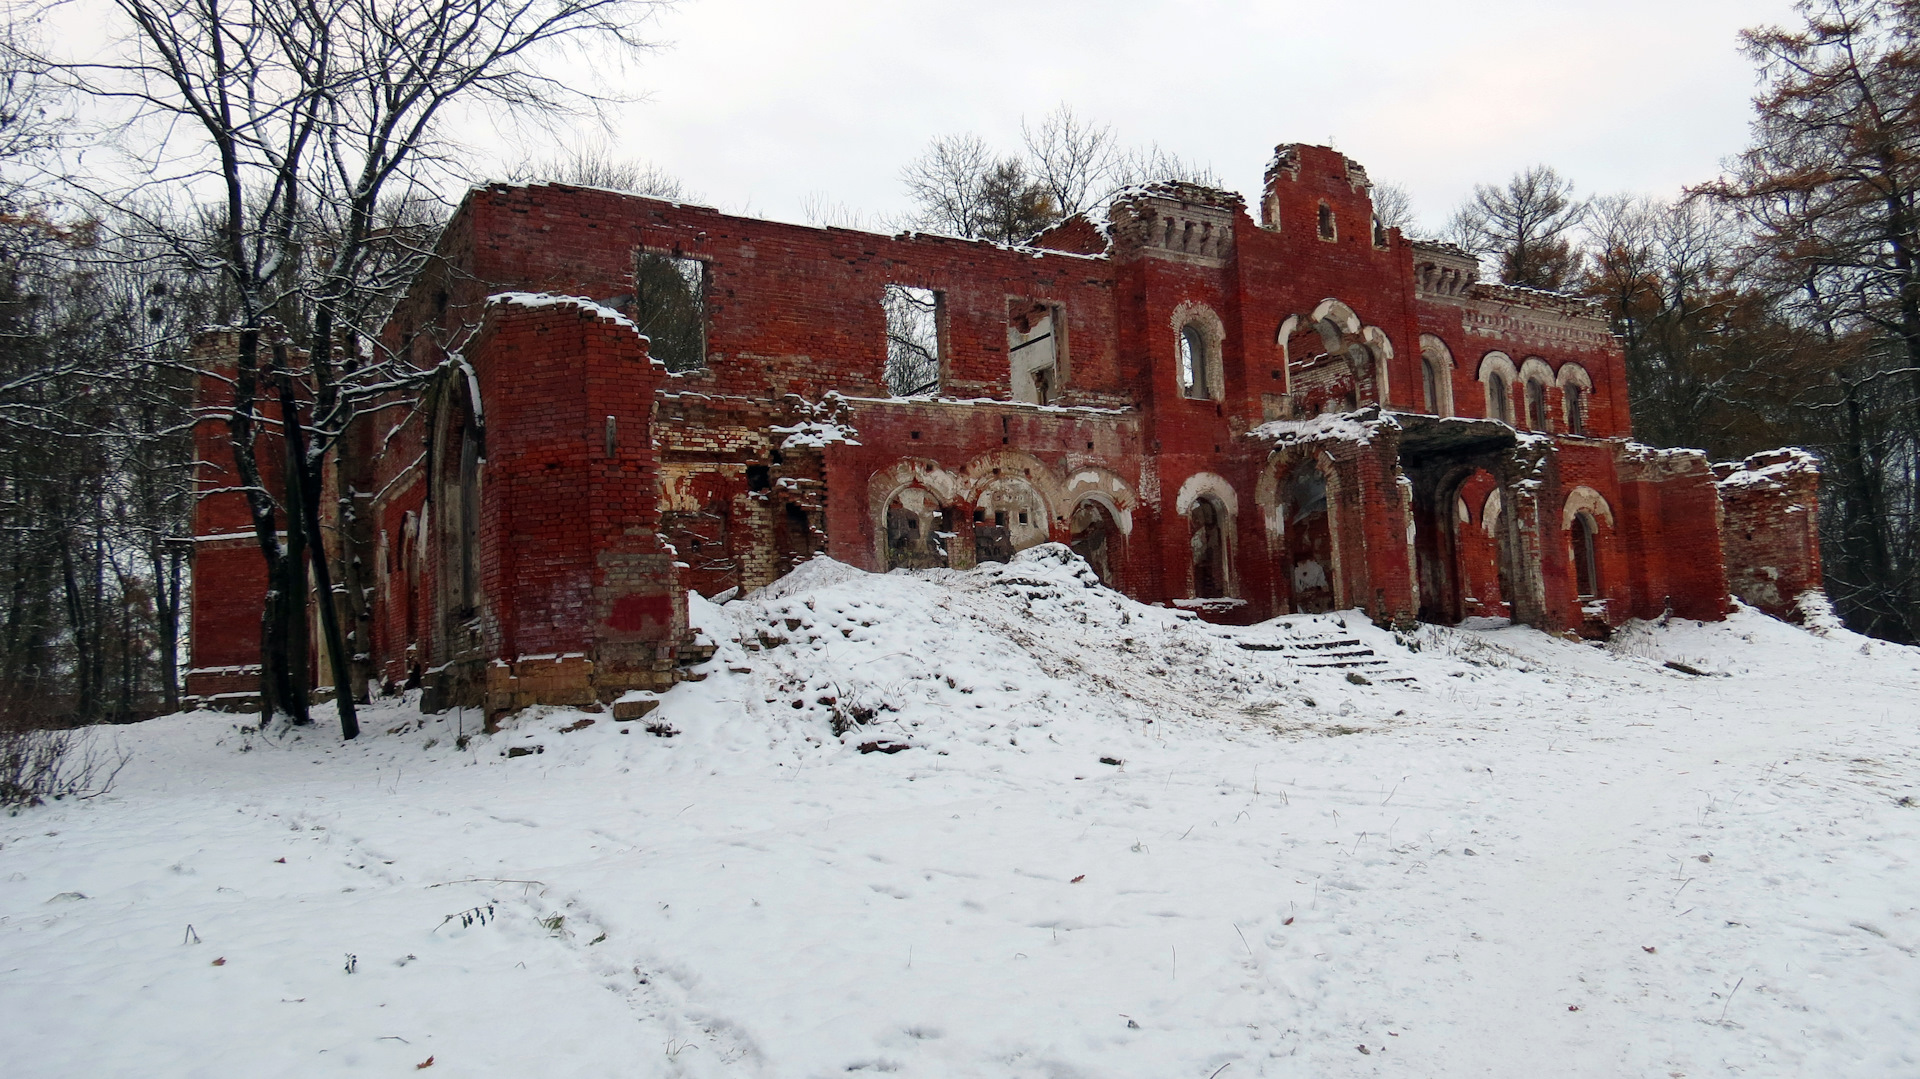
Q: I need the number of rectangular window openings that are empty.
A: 3